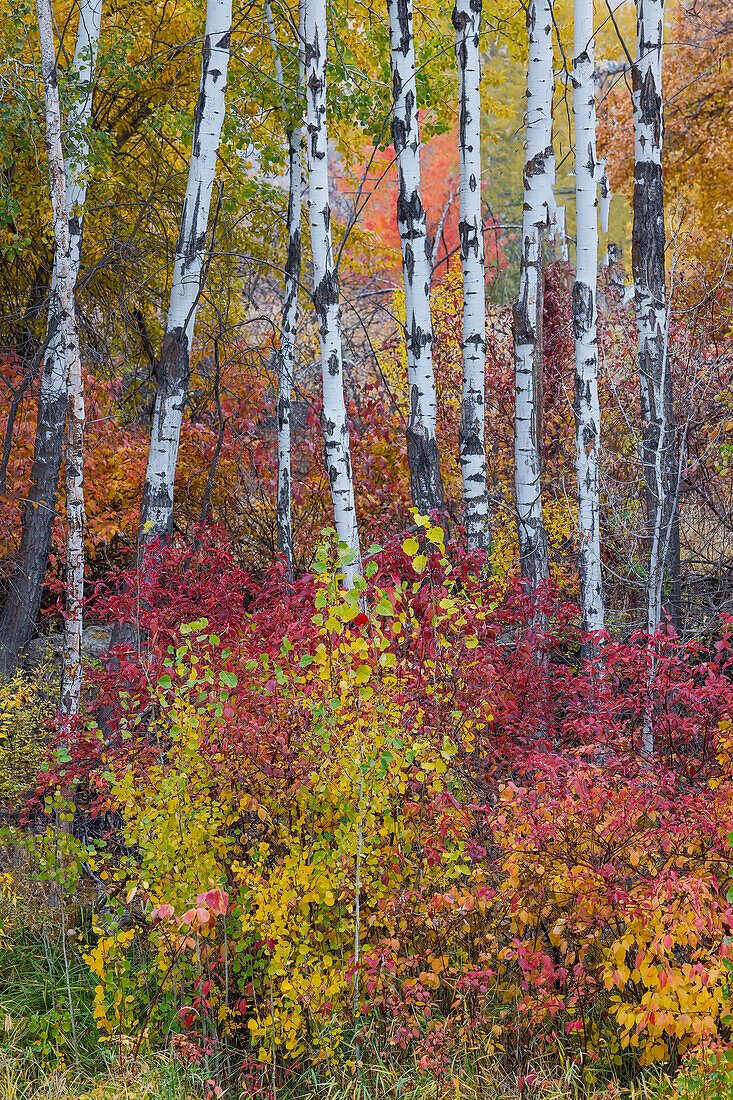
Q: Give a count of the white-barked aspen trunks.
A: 10